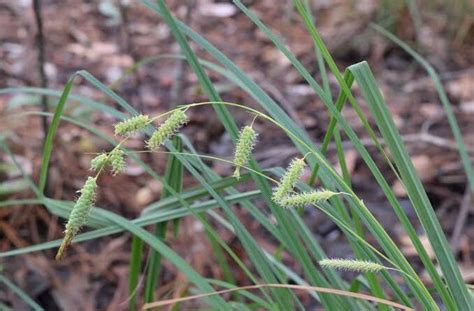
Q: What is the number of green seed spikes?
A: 9